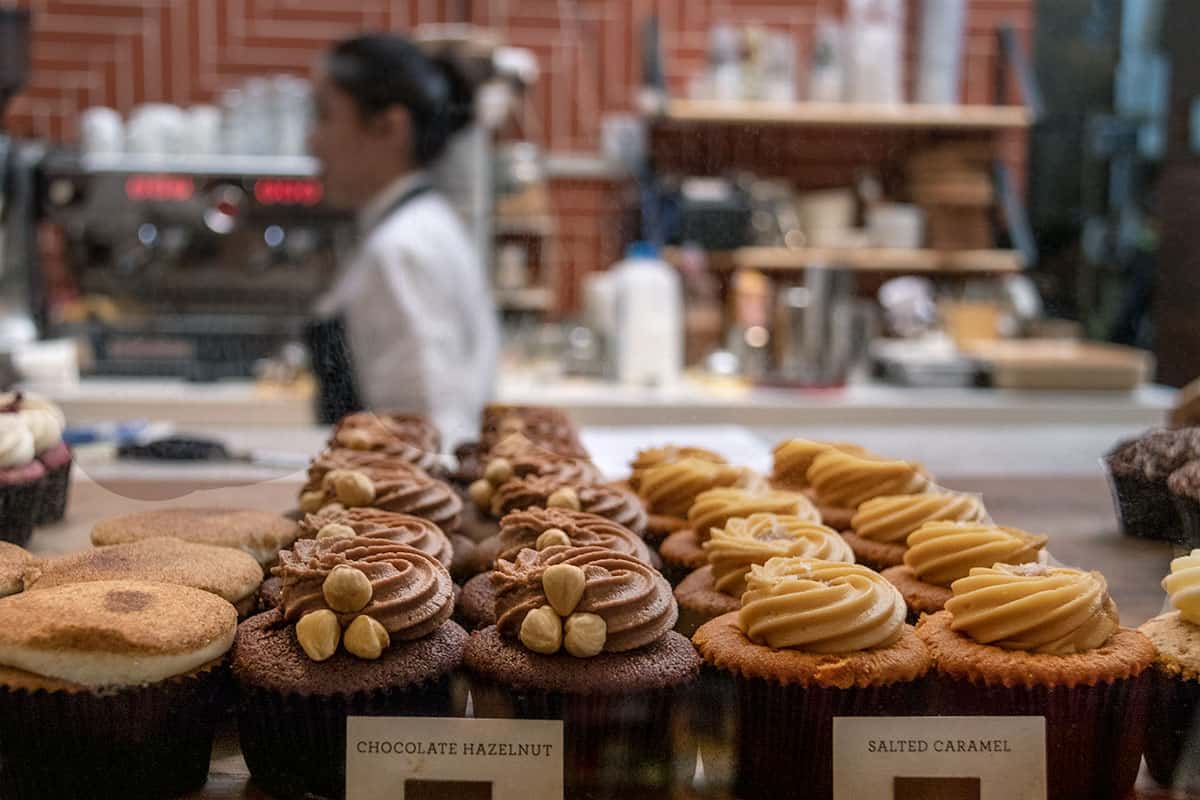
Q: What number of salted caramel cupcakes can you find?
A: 10